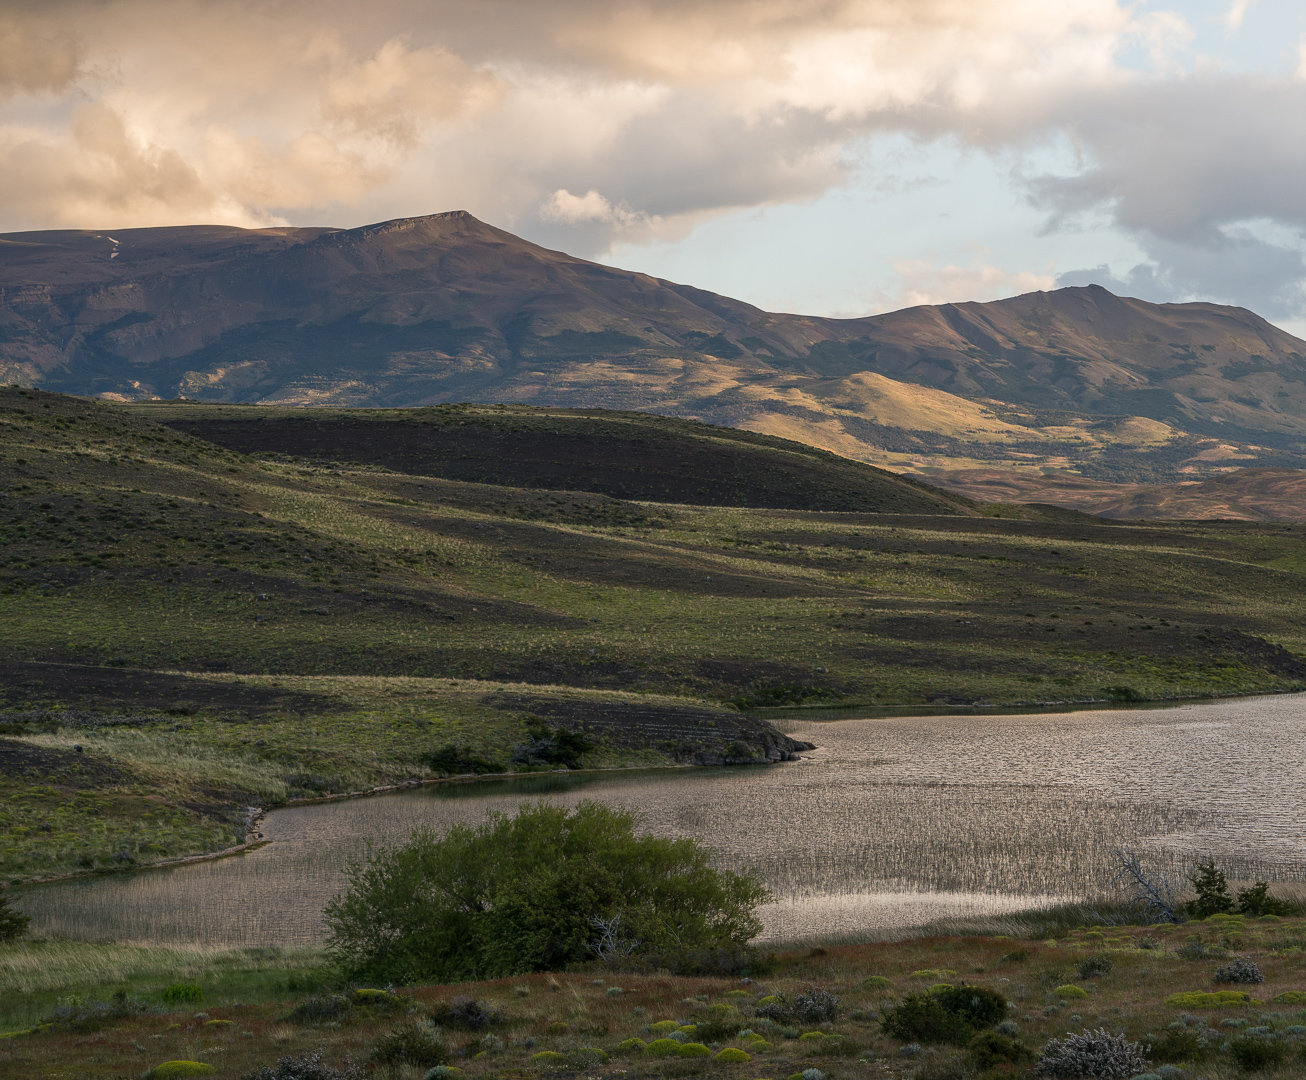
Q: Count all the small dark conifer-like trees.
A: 2